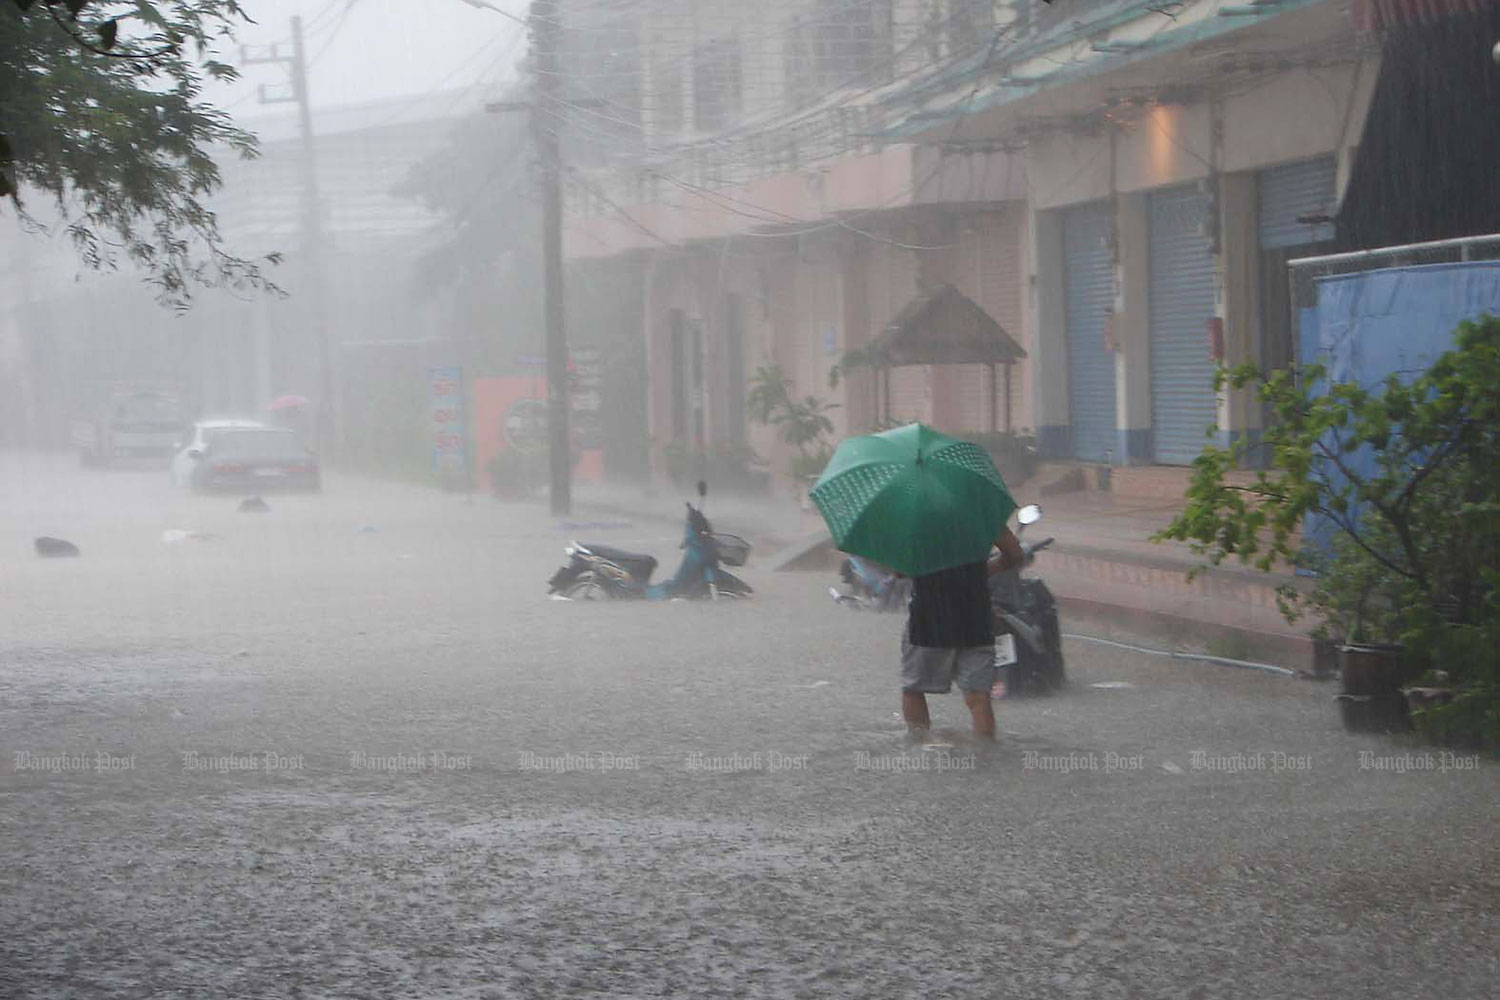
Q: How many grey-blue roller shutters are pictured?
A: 3